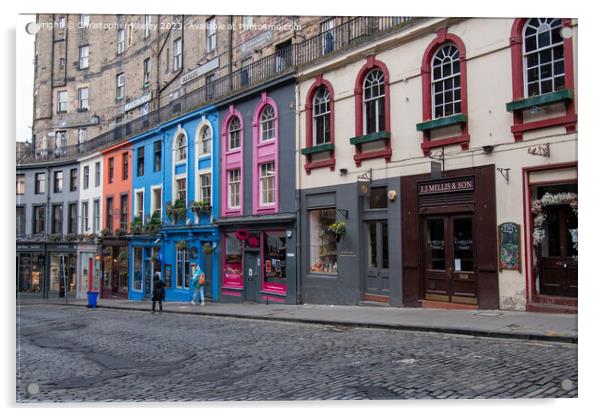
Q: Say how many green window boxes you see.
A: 4